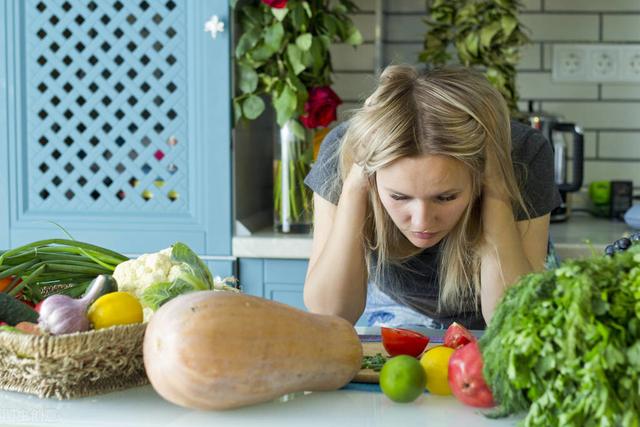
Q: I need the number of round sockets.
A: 3